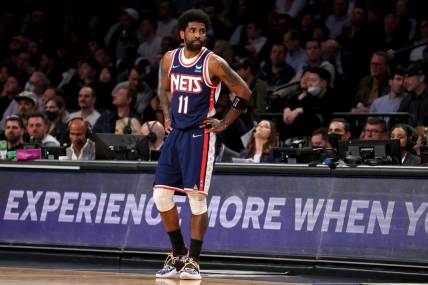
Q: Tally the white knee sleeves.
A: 2